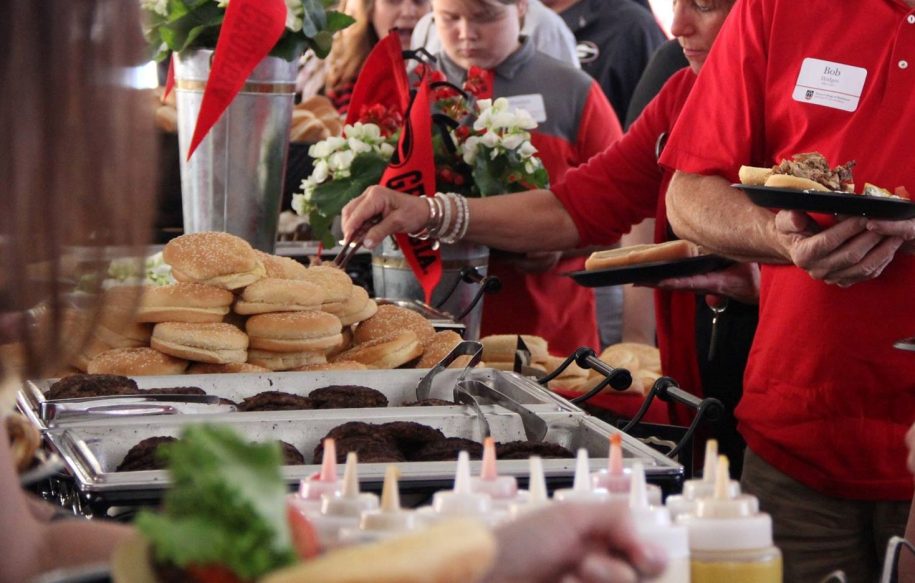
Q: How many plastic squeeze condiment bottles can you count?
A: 11